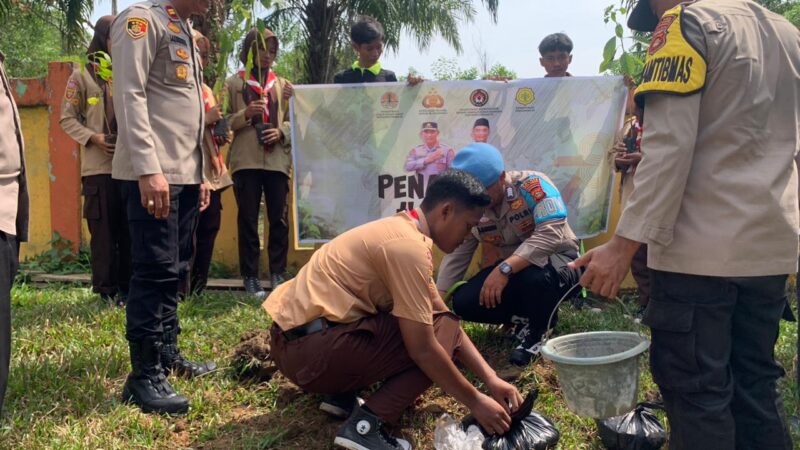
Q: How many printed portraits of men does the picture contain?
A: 2